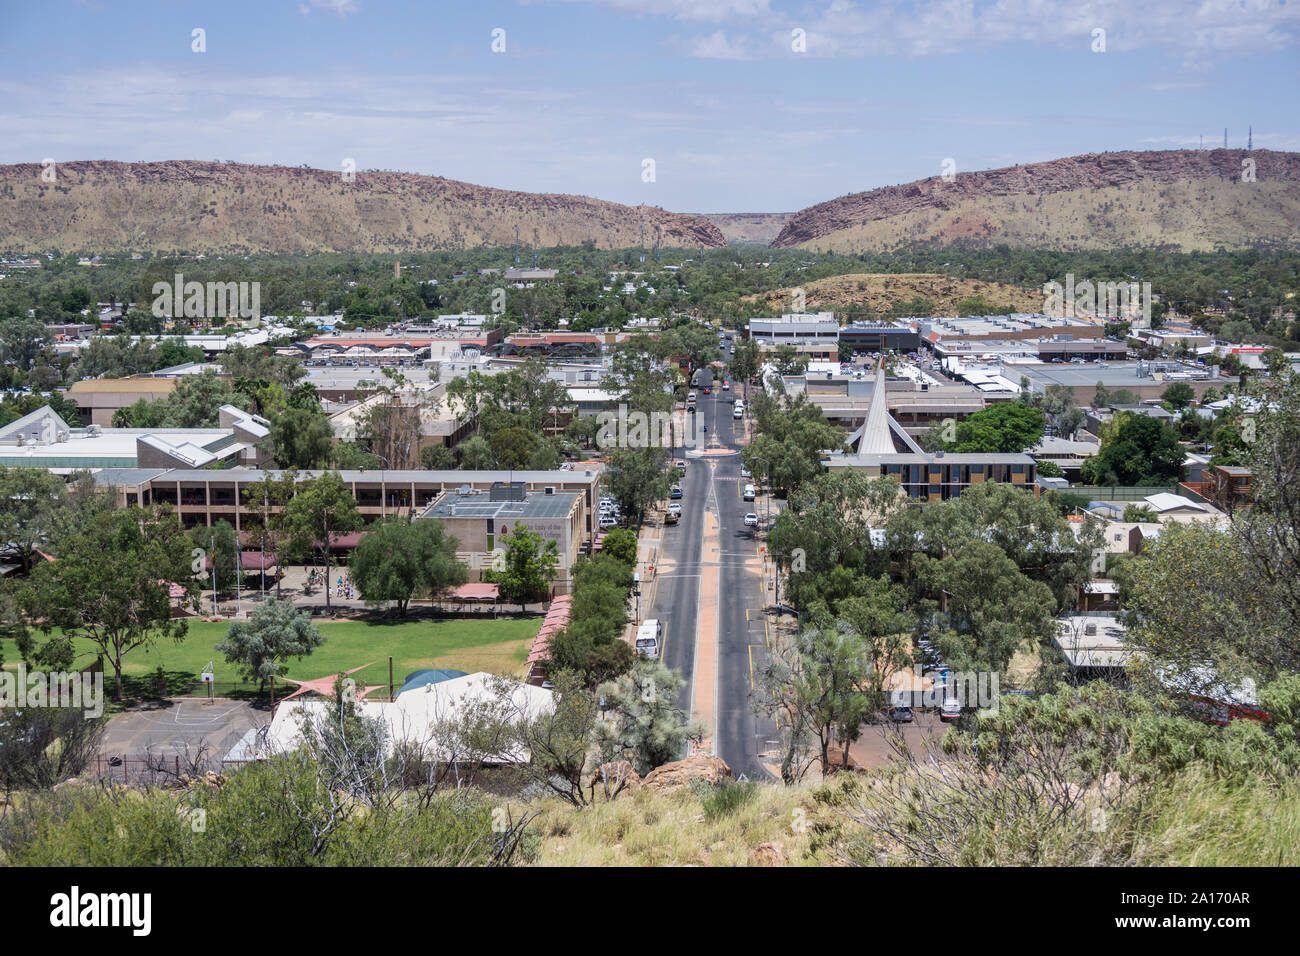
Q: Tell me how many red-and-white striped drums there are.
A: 0